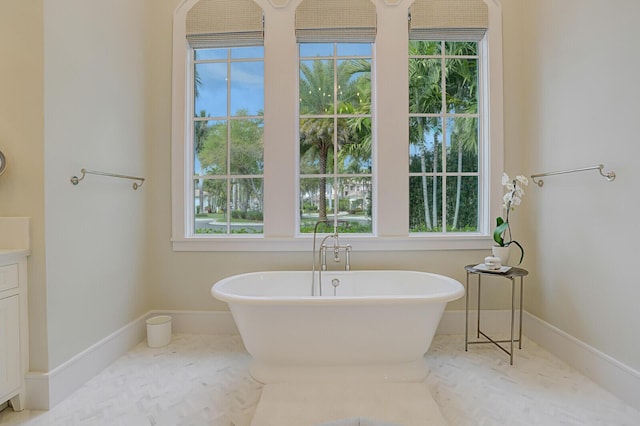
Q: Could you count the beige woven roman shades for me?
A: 3